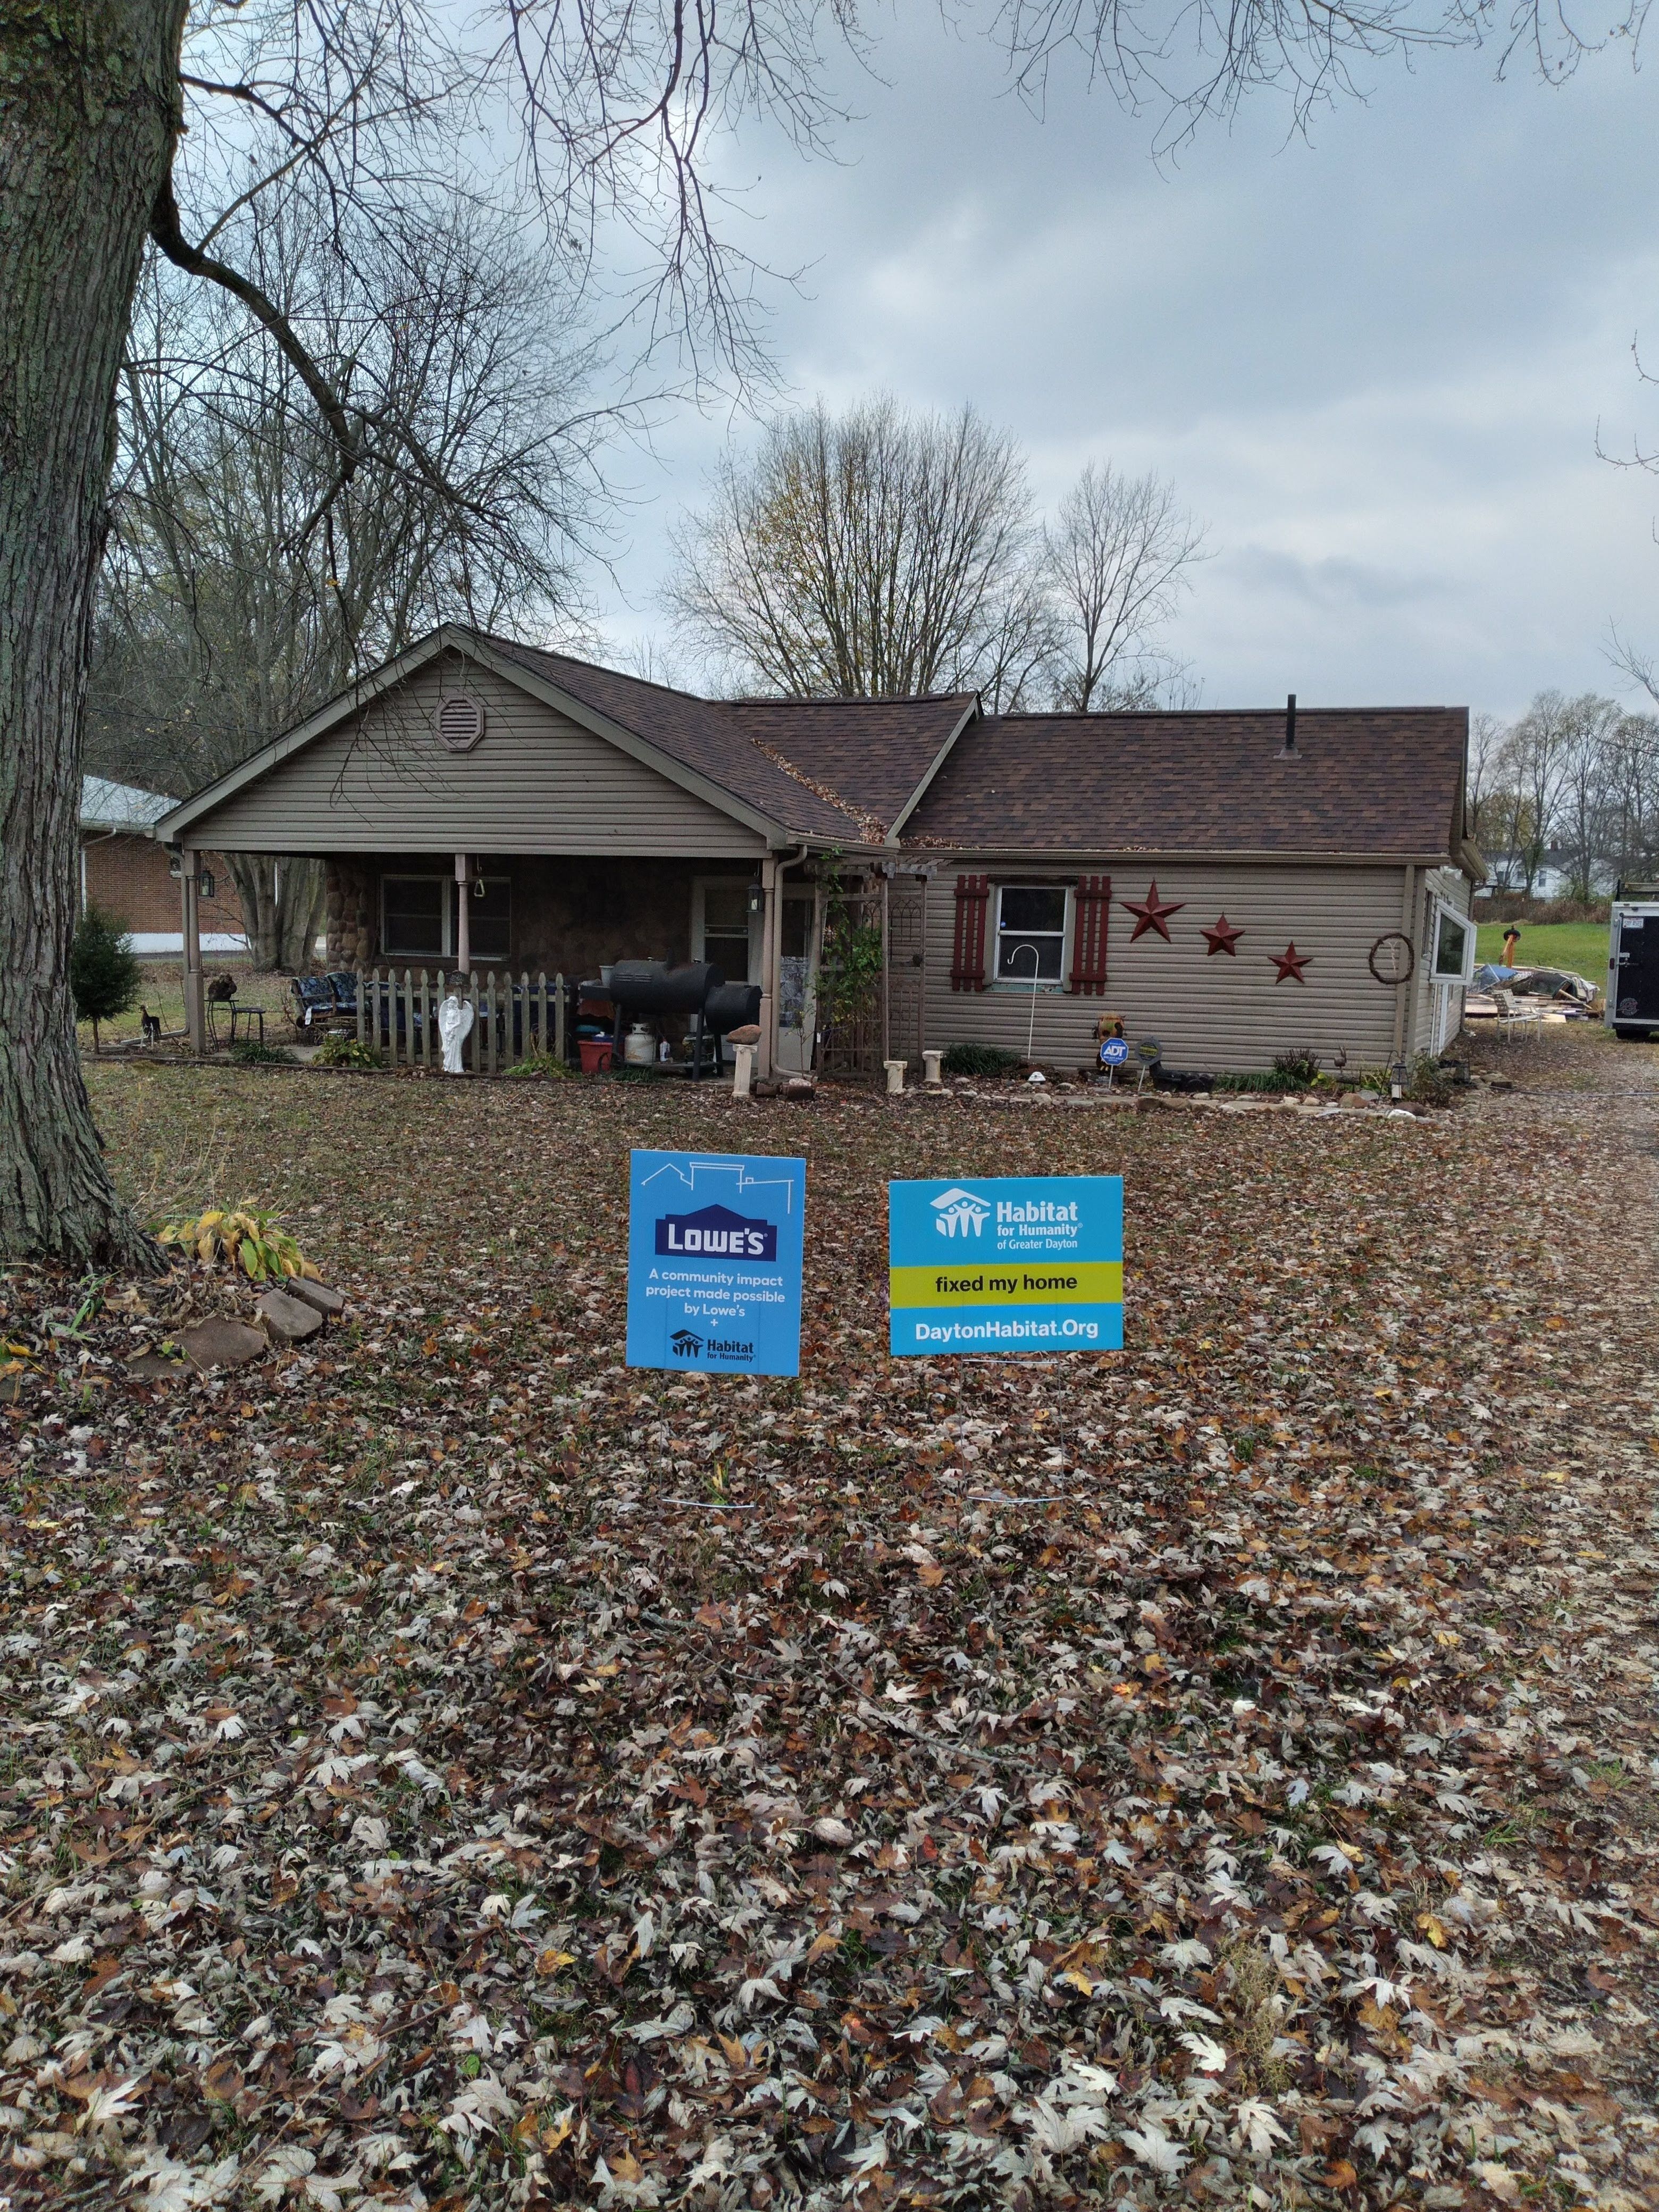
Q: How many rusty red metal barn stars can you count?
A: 3